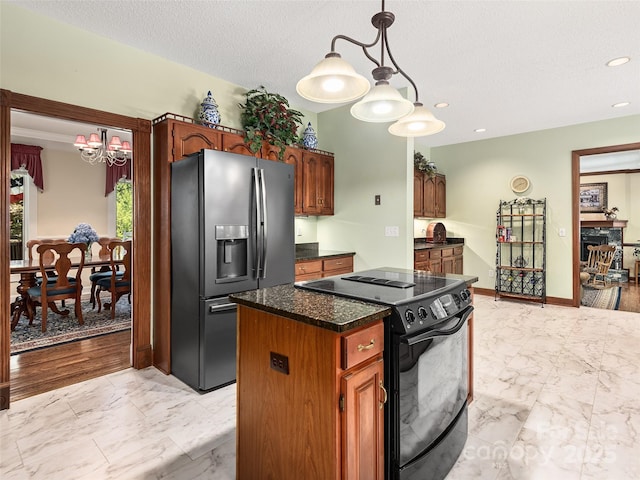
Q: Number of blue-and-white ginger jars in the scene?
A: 2